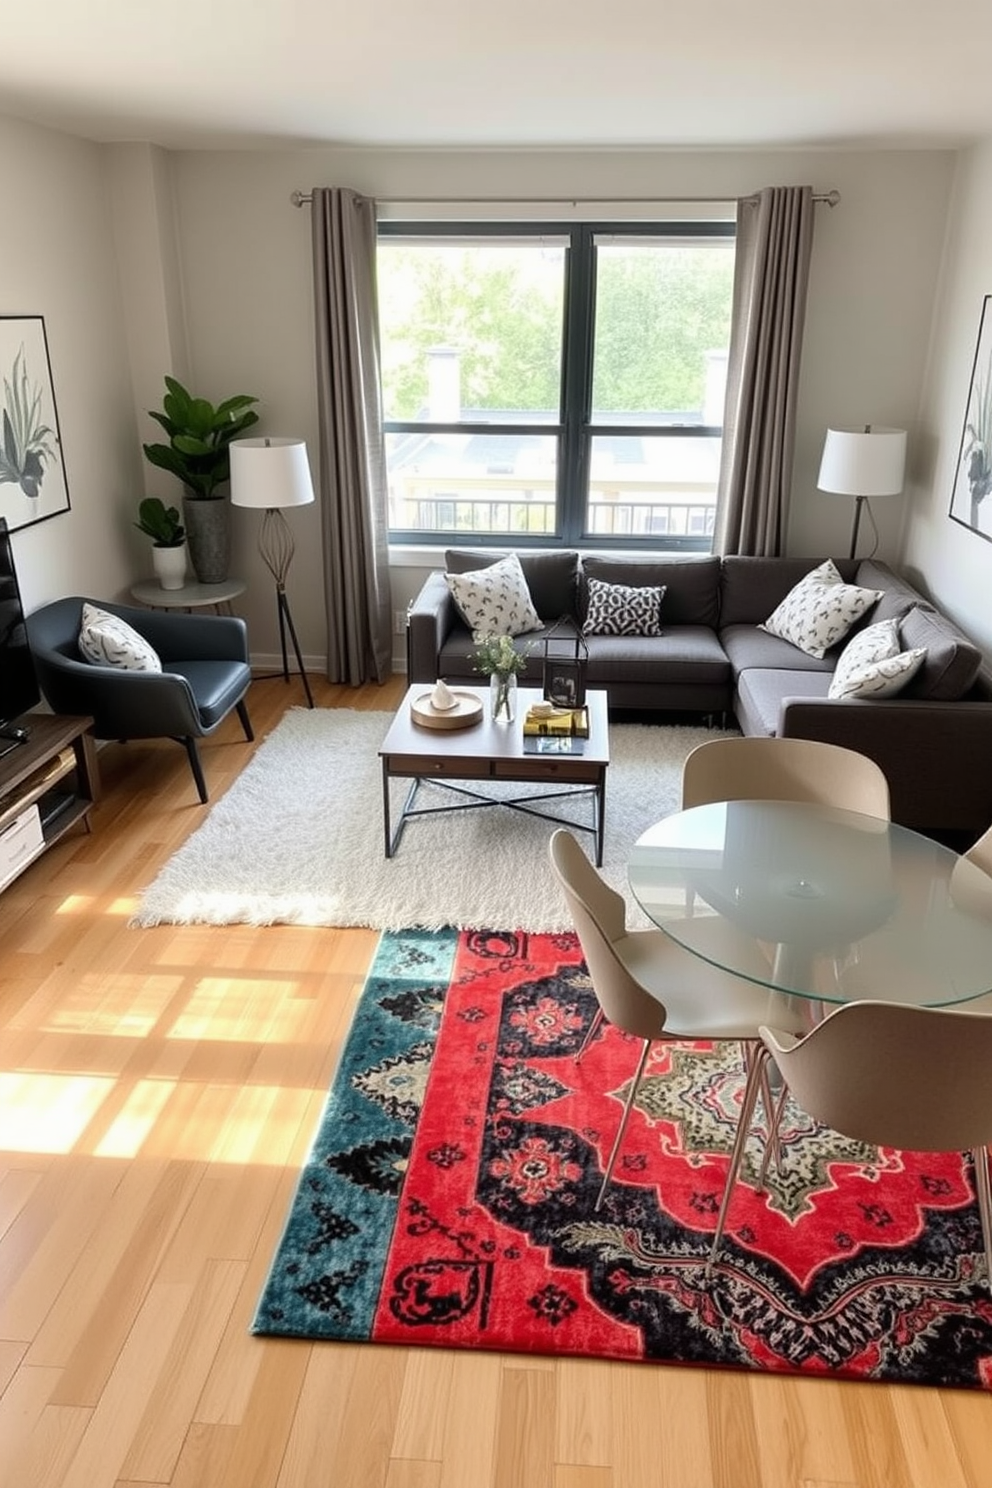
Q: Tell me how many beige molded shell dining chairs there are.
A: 4